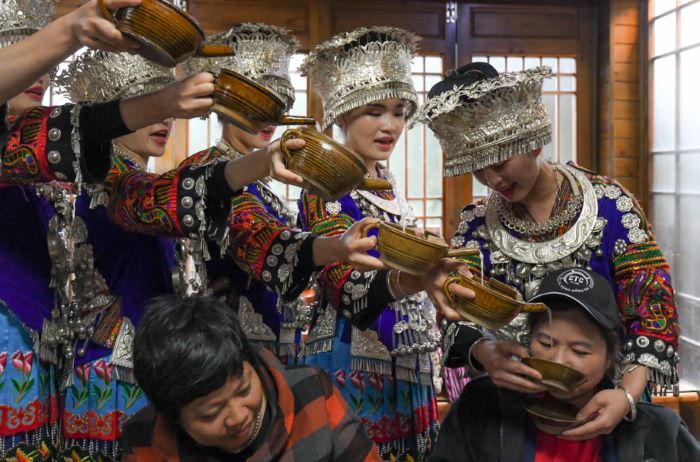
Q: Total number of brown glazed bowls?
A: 7